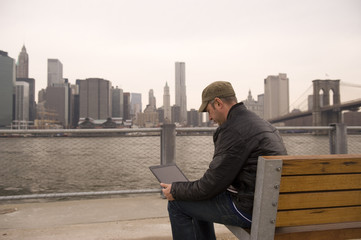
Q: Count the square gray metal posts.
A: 2